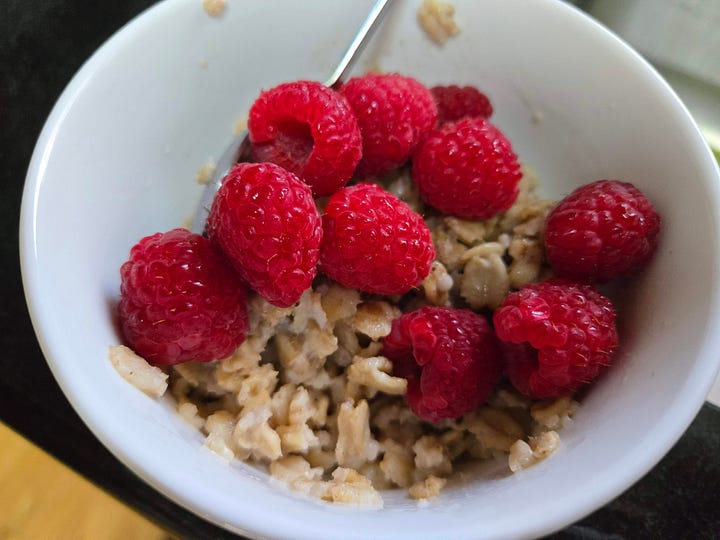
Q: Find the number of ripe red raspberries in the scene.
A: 10